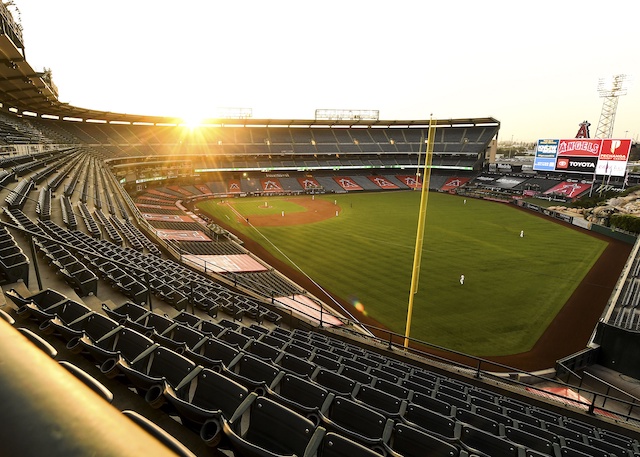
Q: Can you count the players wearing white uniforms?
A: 8